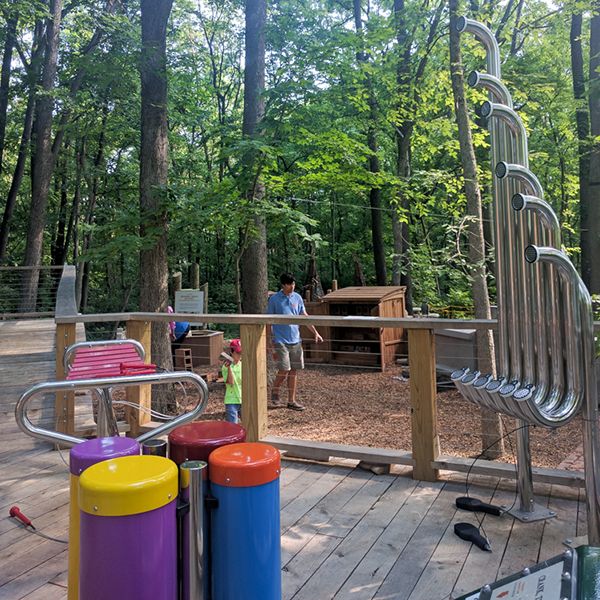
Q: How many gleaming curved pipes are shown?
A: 6